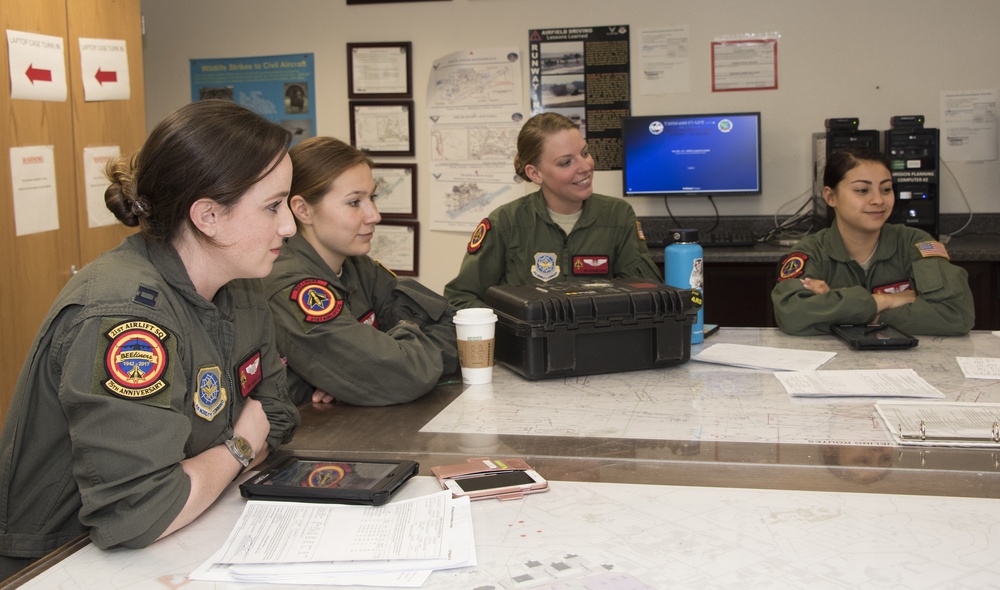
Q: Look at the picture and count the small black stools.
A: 0